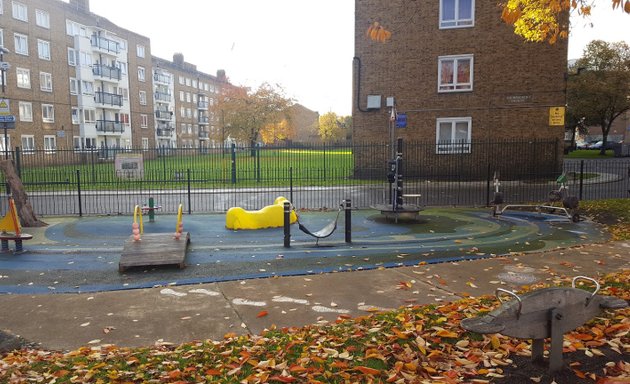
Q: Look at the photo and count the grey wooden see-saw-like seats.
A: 1